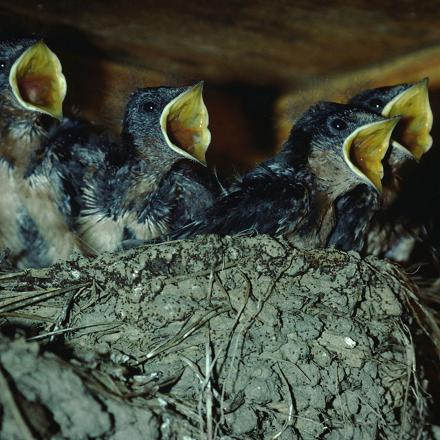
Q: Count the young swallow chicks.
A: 4